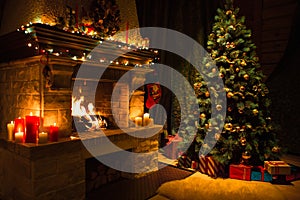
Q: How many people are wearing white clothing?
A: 0